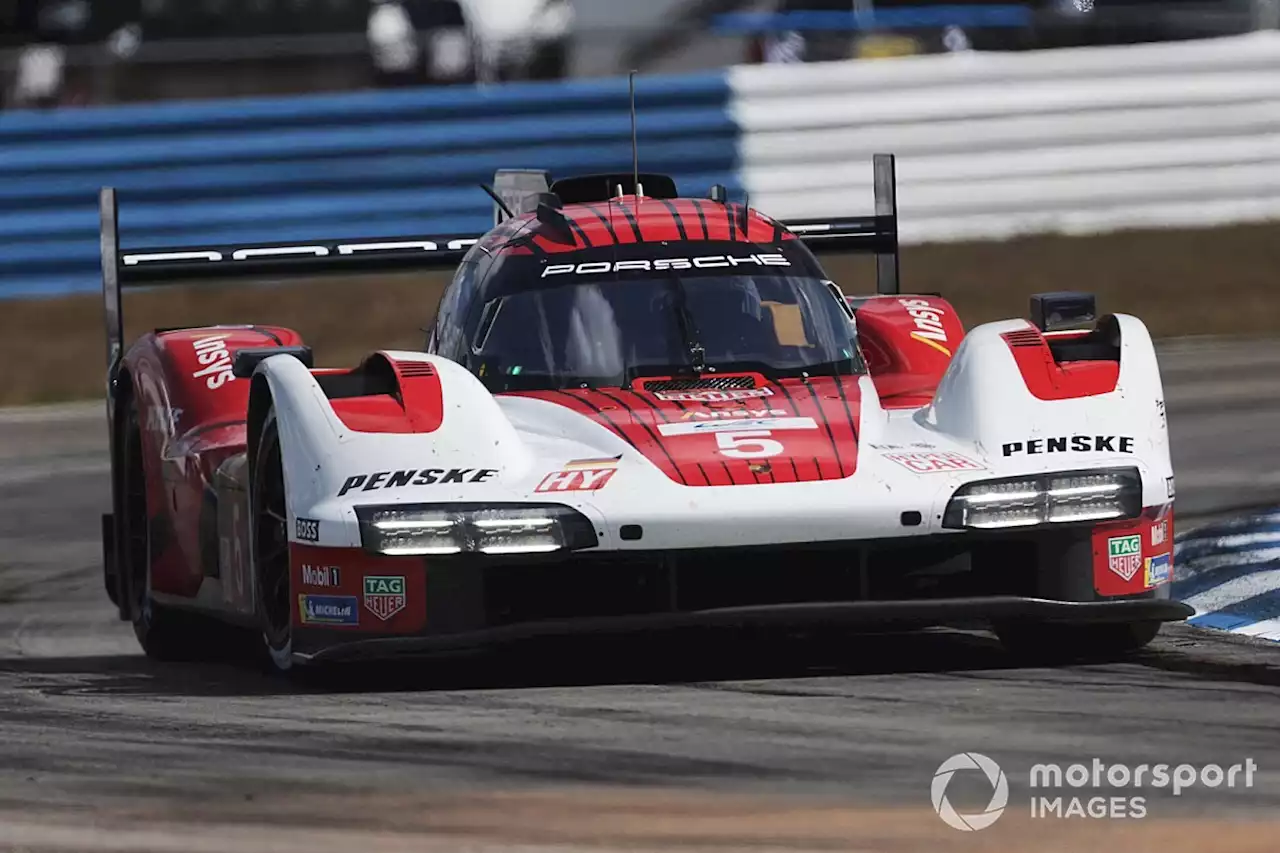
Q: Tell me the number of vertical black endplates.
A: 2